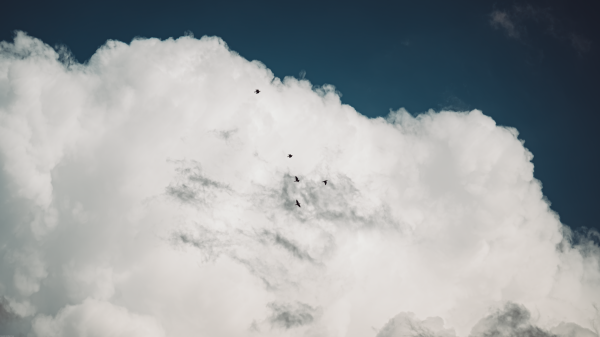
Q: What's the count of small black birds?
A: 5